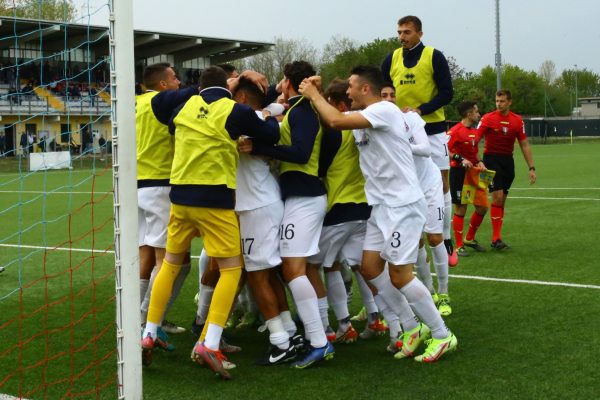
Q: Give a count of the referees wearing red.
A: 2